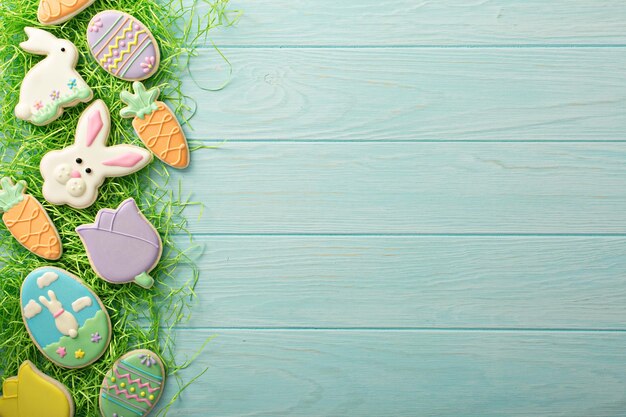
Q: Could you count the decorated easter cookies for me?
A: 10